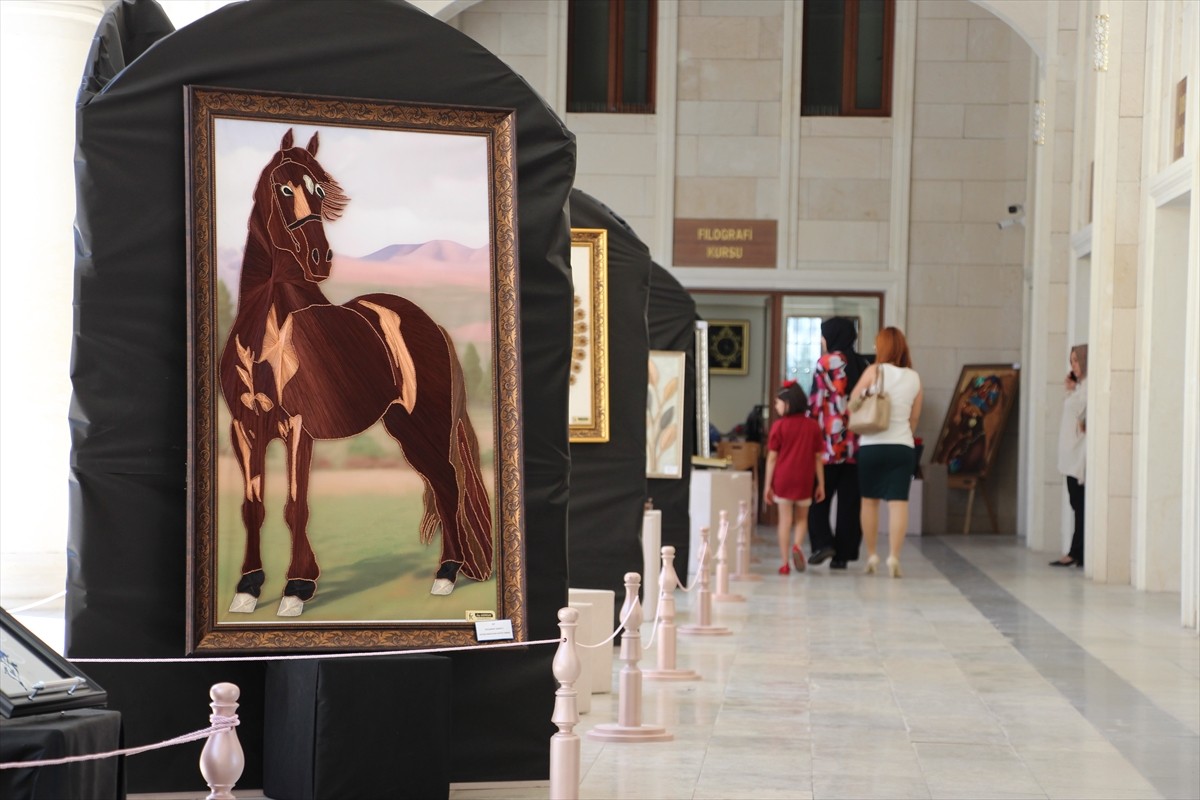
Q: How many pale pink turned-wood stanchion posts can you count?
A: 7